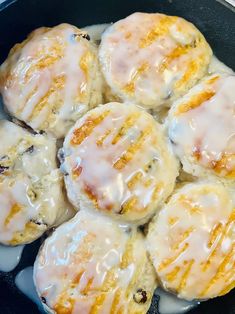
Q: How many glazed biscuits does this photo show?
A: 7